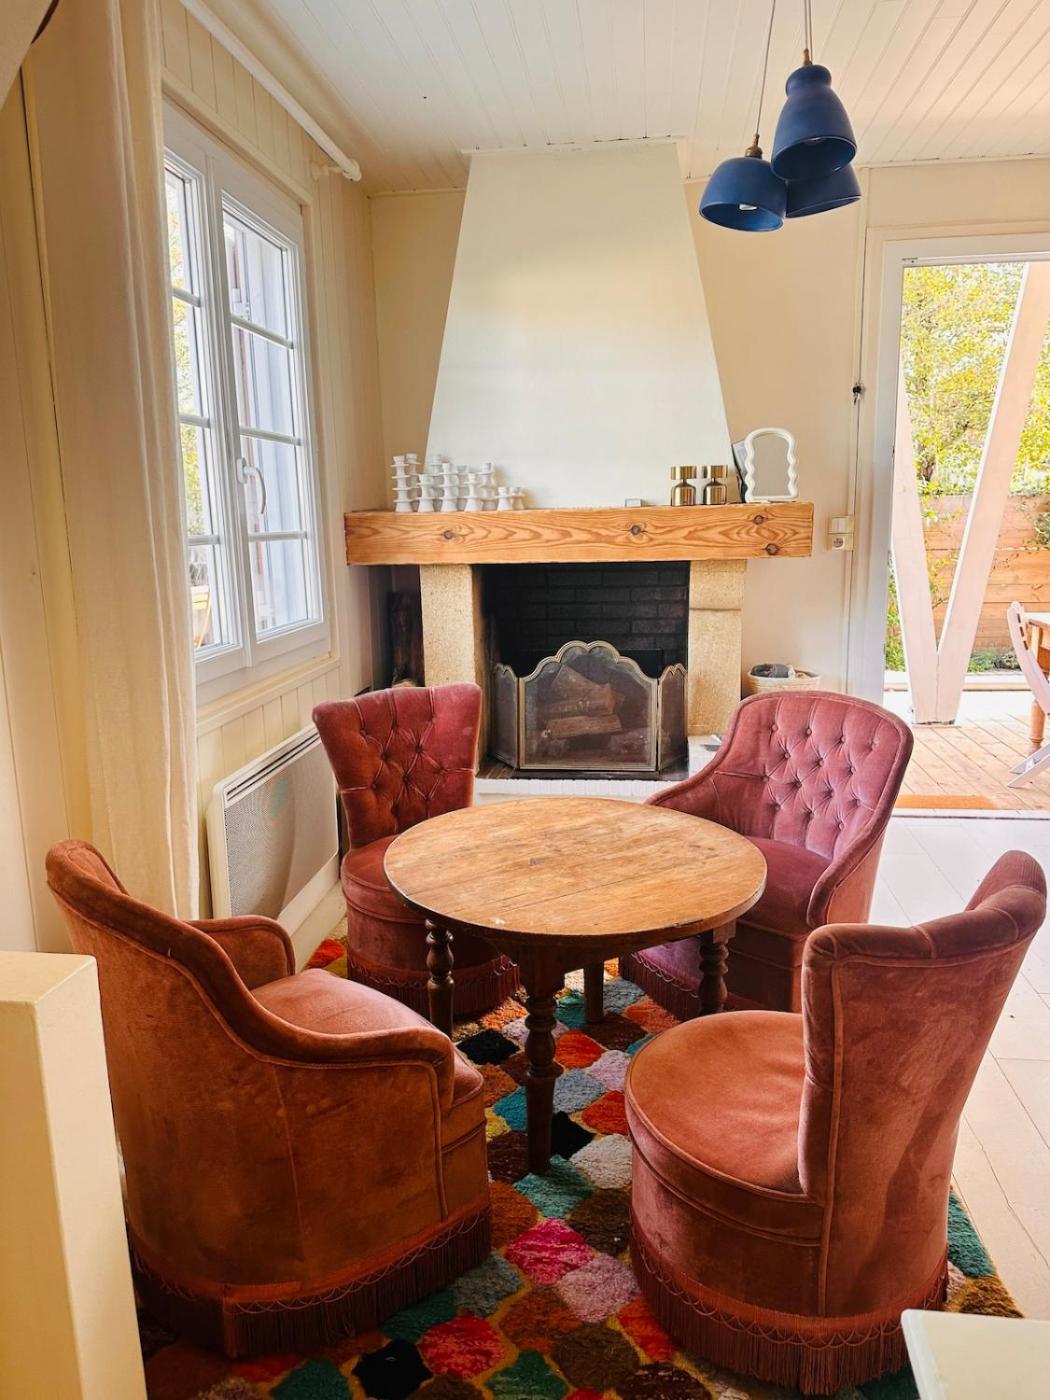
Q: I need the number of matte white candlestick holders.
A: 10